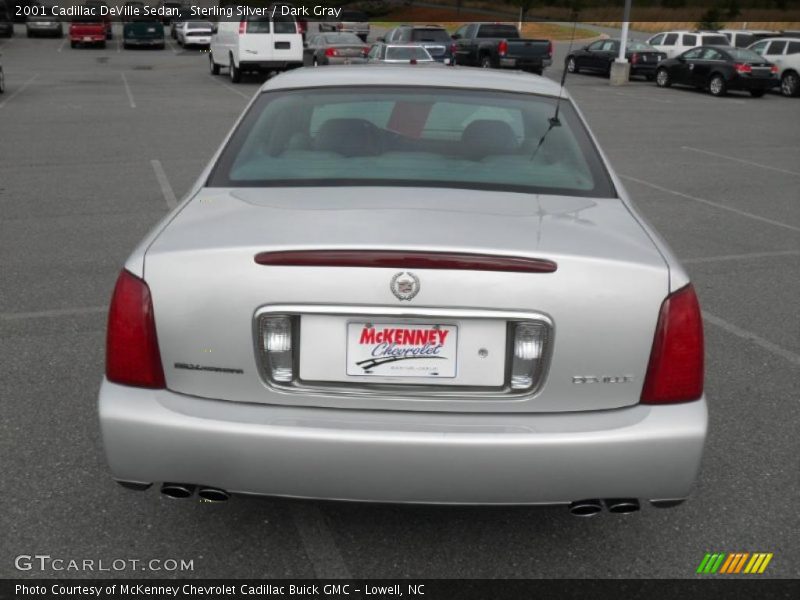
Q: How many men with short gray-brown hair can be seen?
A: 0